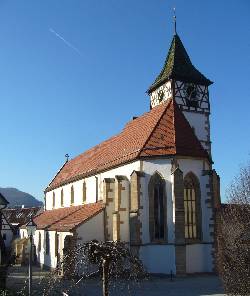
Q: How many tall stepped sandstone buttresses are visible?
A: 5